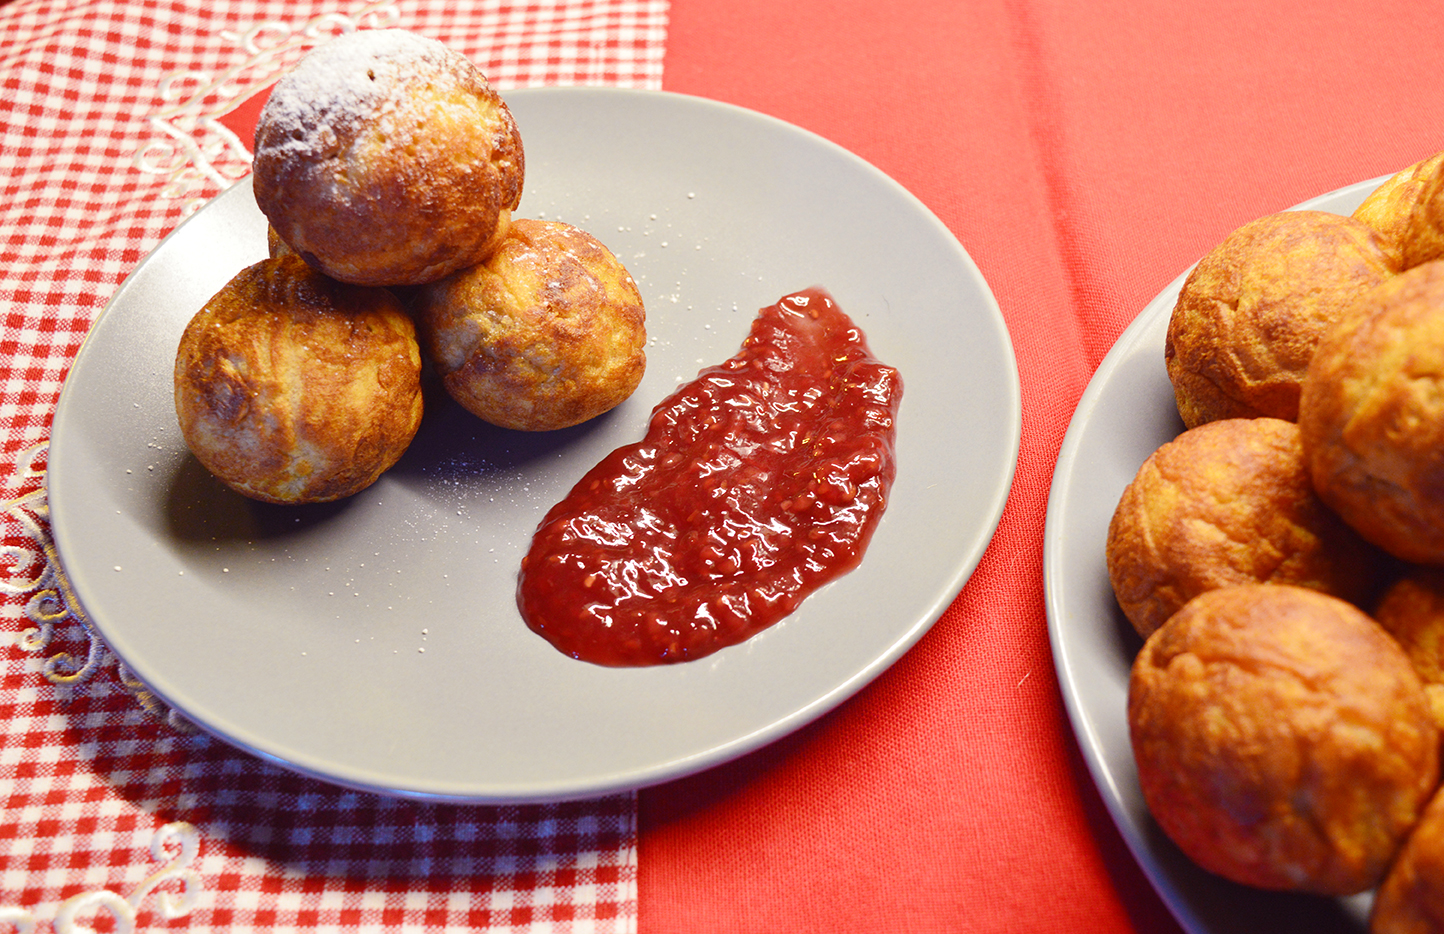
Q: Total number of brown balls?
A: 11